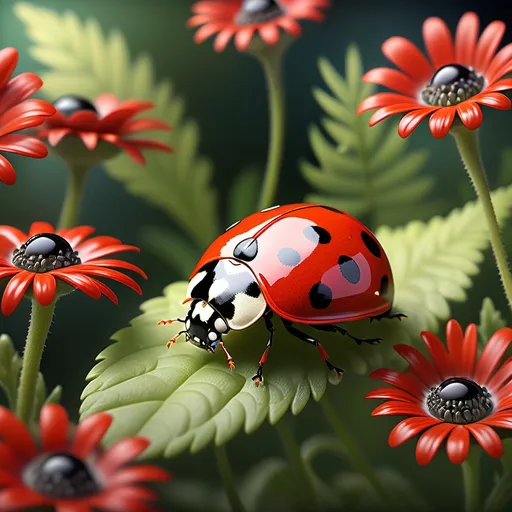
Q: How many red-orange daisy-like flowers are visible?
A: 7